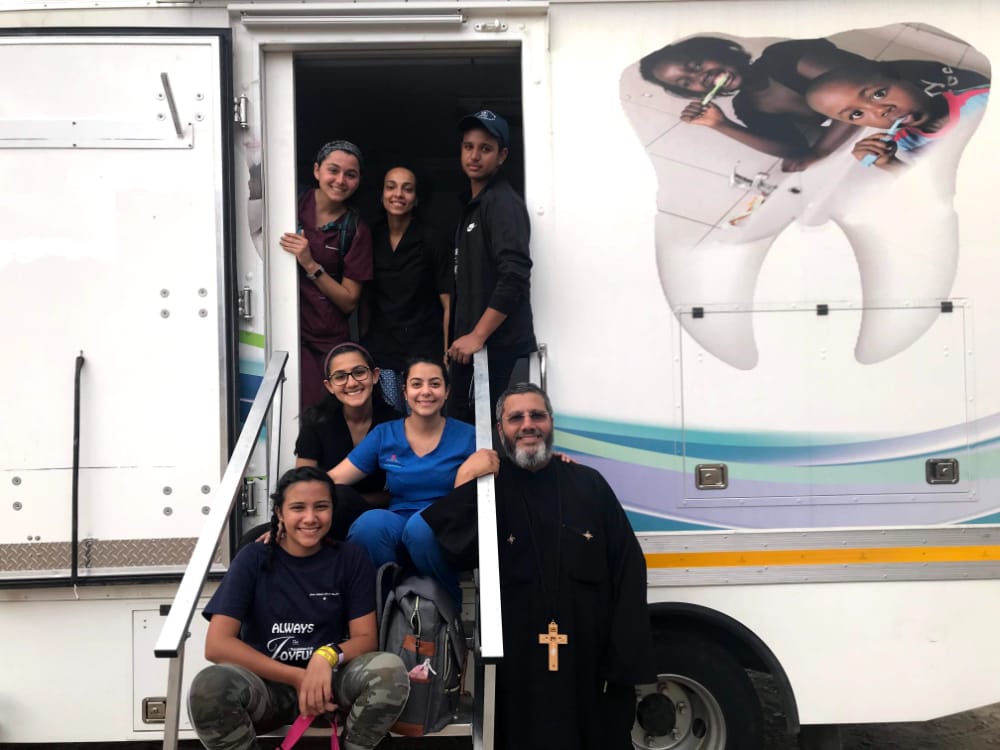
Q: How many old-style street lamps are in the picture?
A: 0